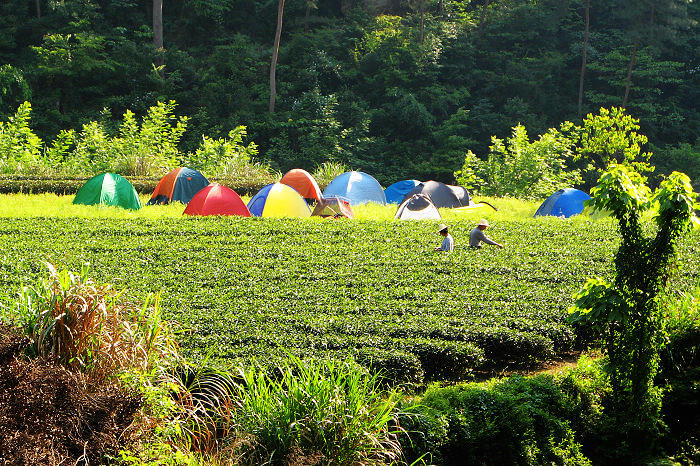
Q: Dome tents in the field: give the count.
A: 11